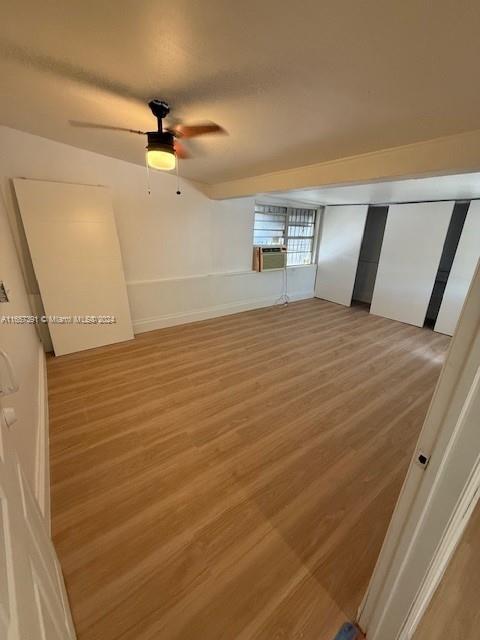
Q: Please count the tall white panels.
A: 4